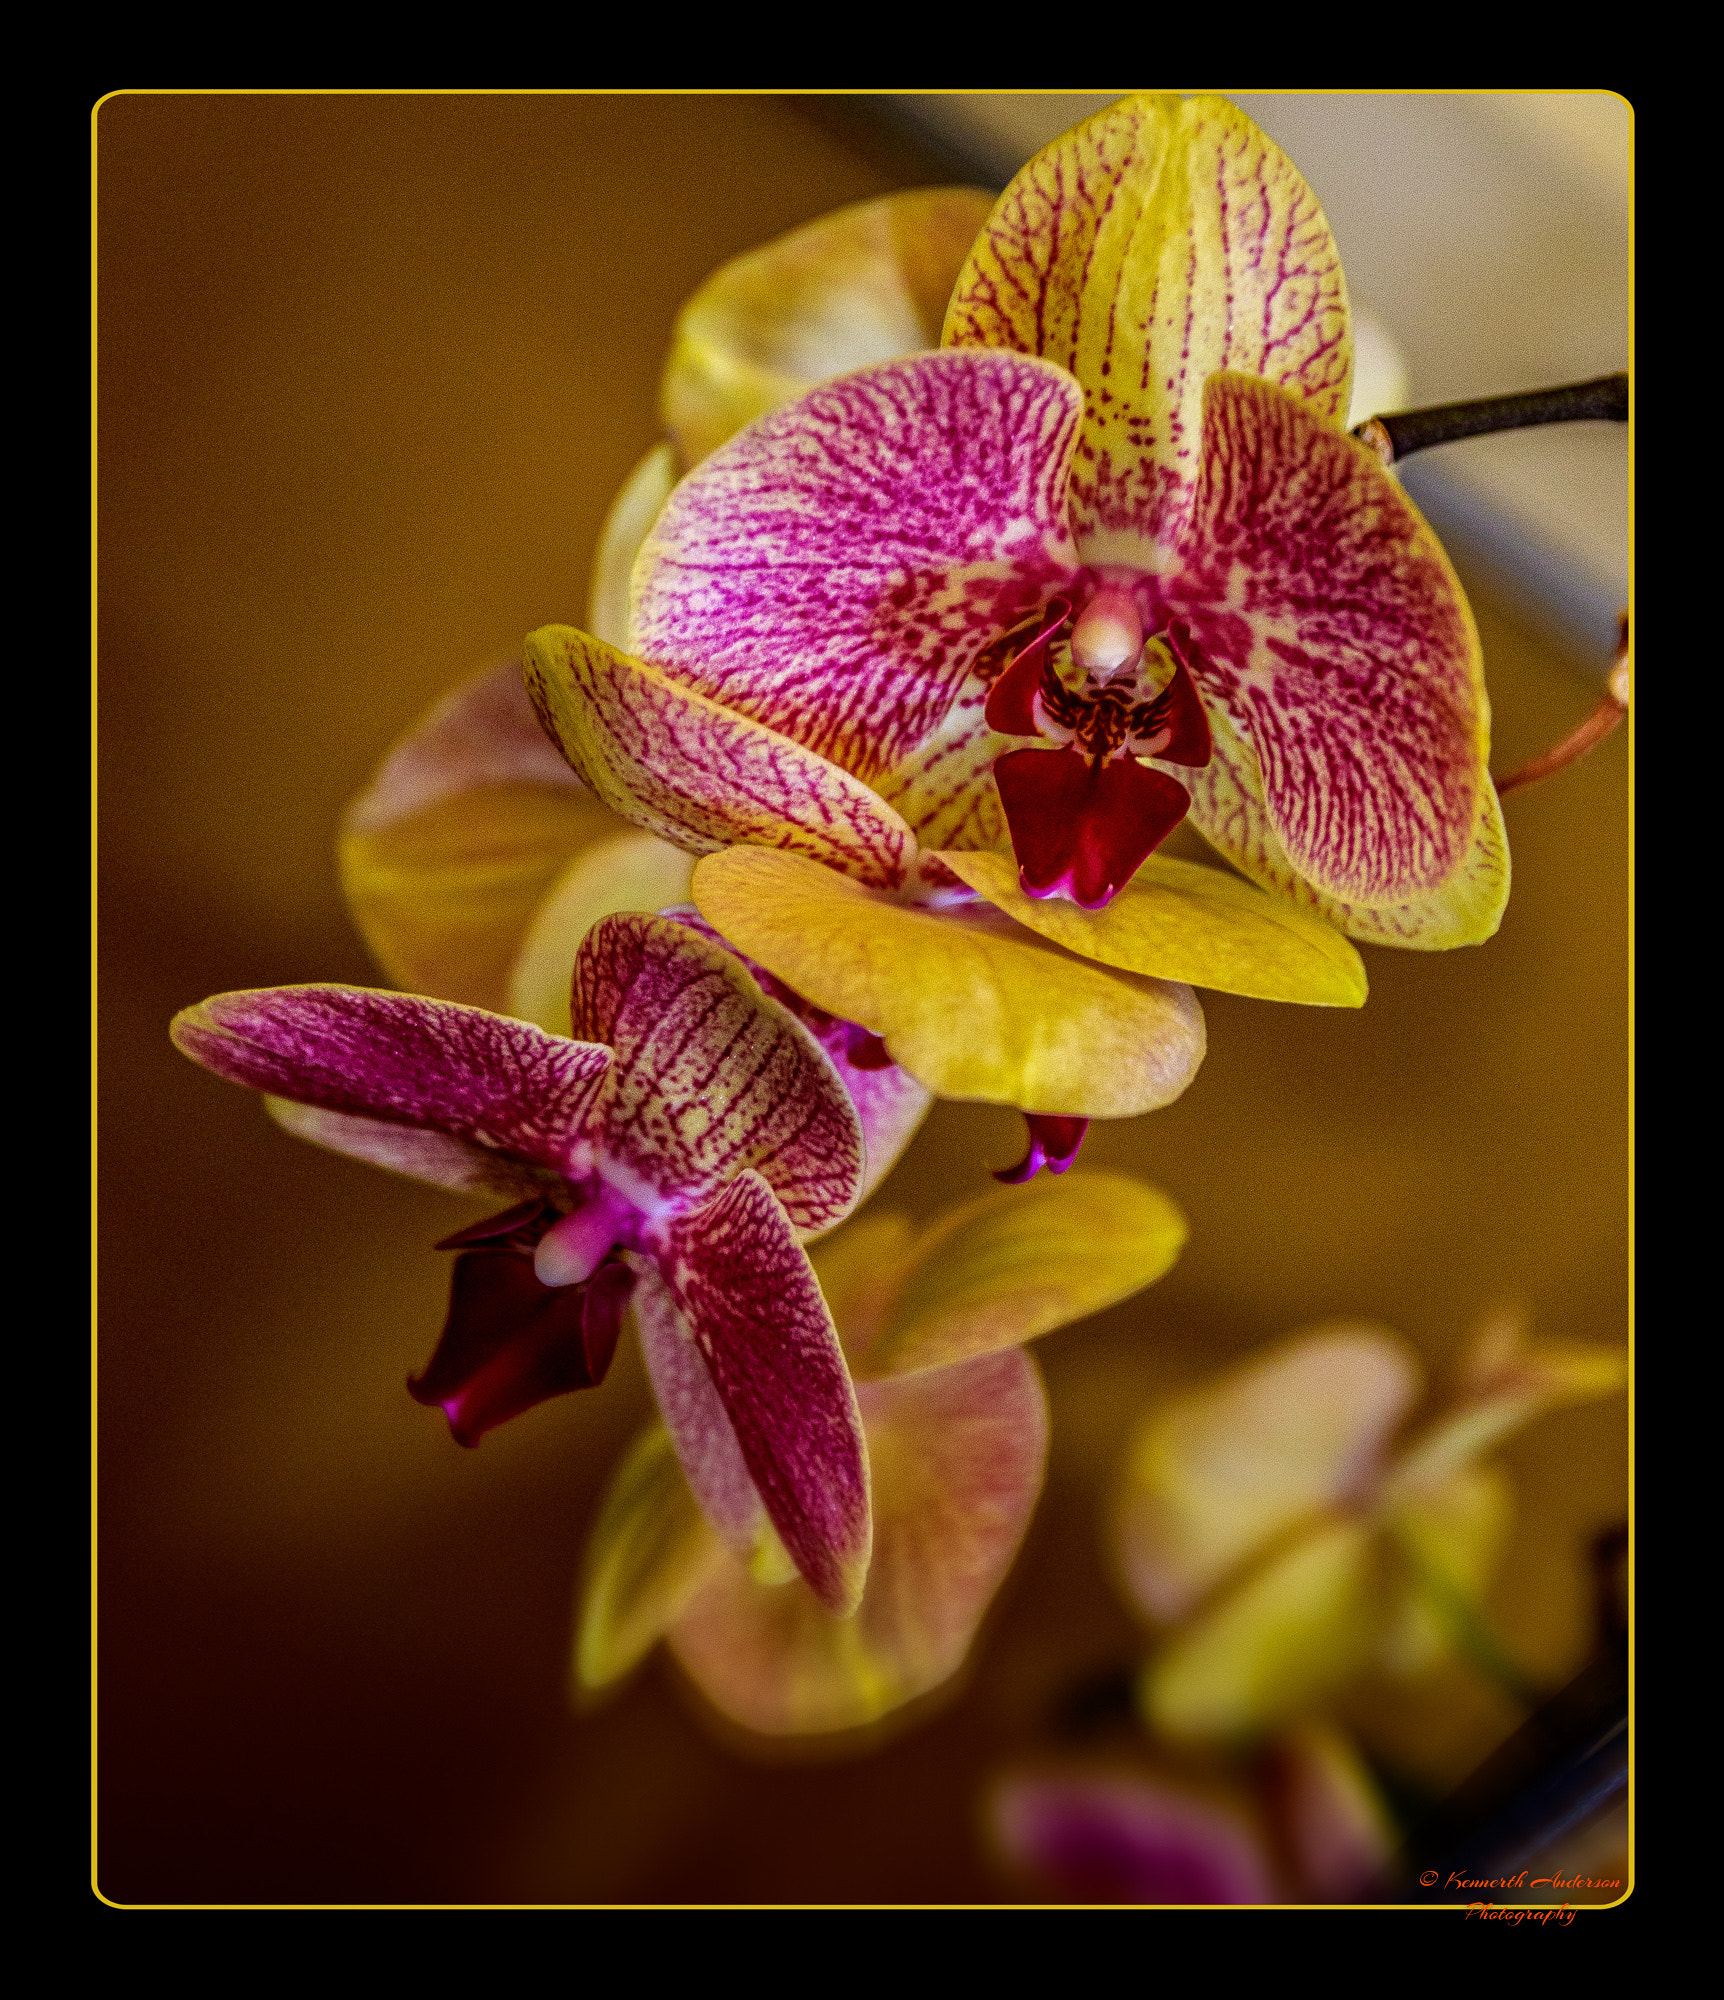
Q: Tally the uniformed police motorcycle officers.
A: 0